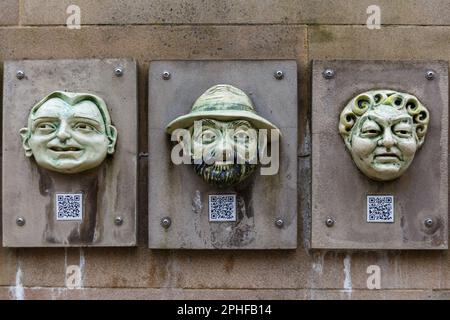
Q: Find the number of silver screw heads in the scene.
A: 12